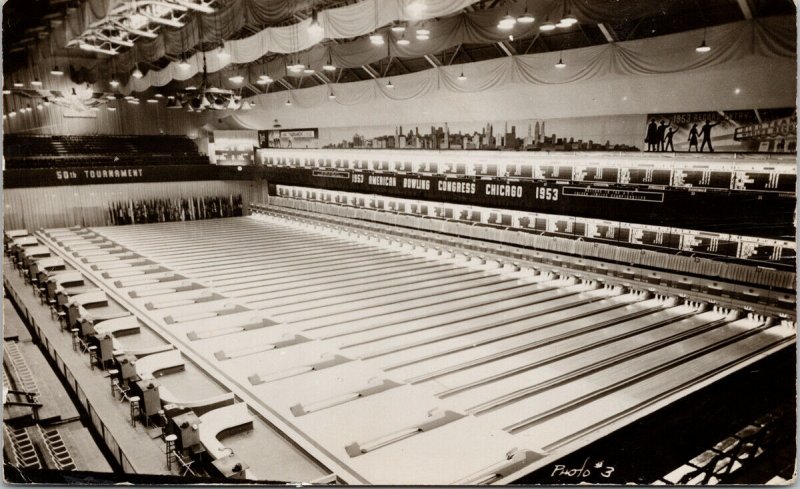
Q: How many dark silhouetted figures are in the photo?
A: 5